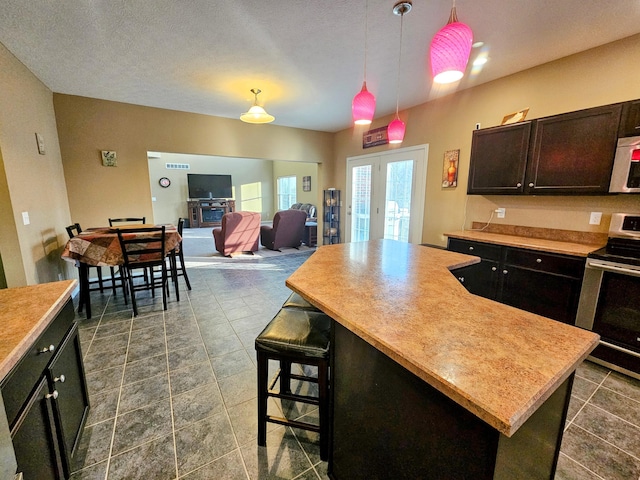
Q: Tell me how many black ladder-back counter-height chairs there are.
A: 4